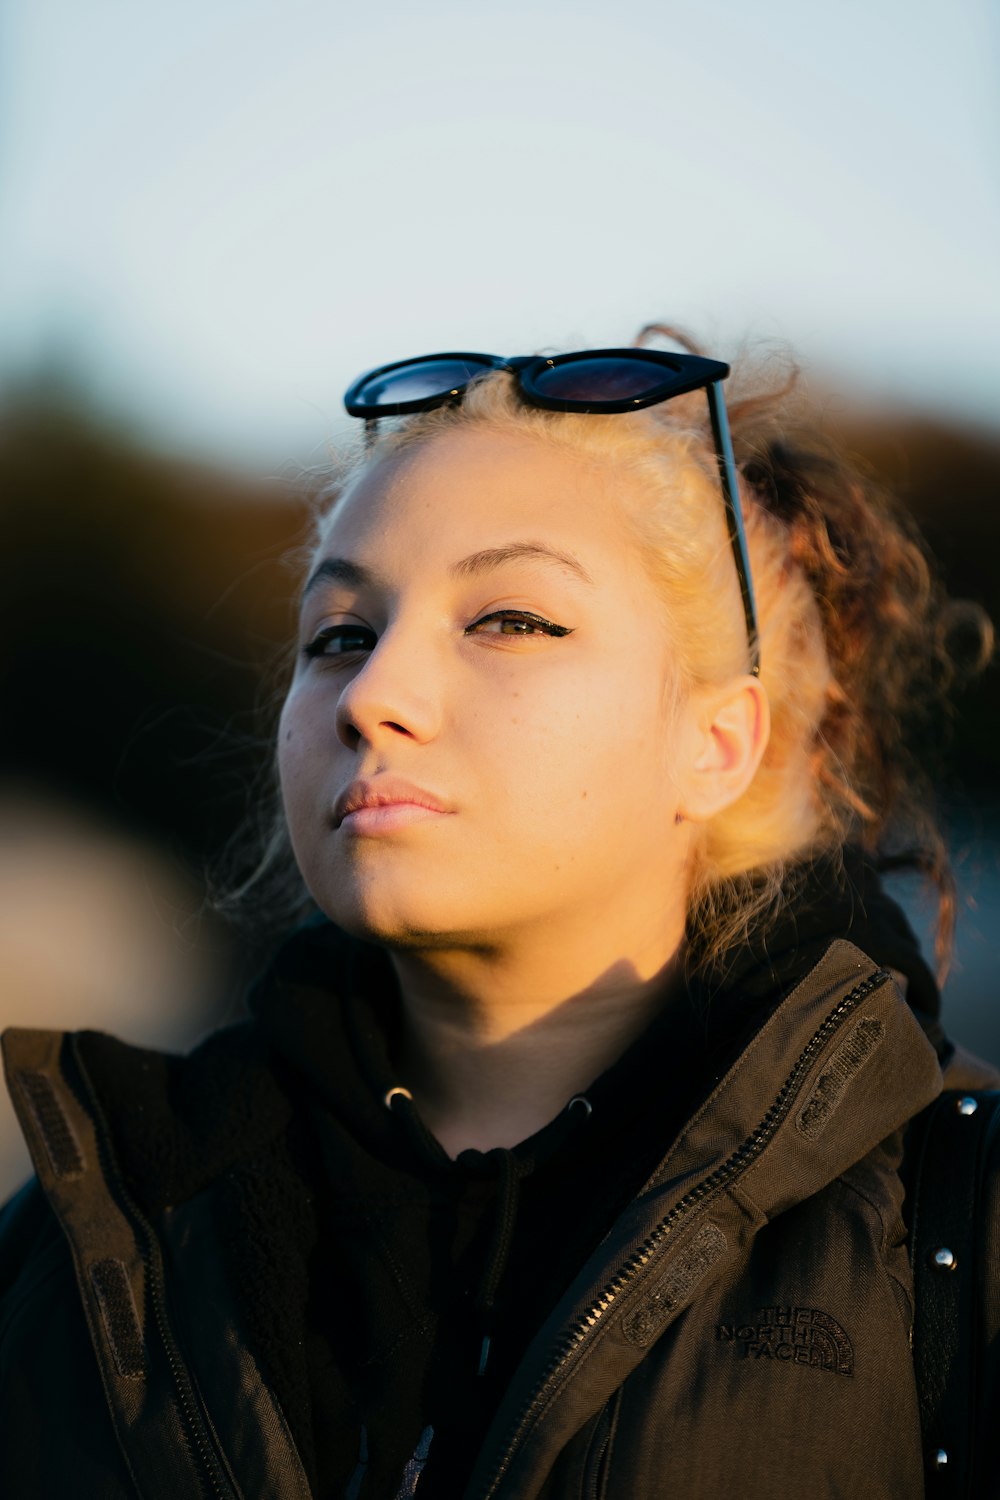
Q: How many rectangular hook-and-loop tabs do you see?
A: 4